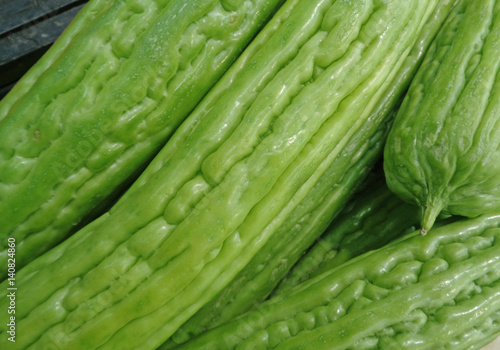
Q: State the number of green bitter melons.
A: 5